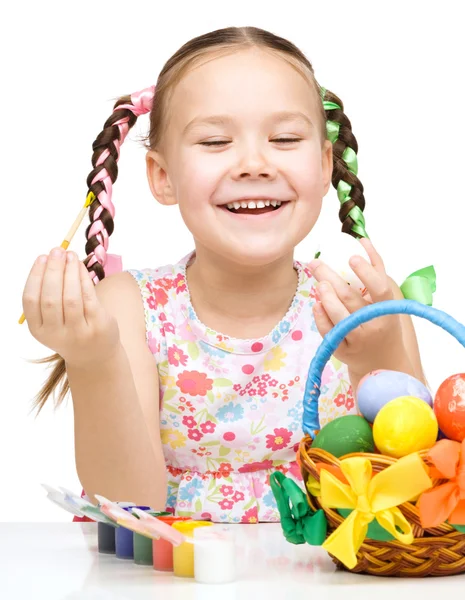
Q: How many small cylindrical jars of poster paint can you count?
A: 6